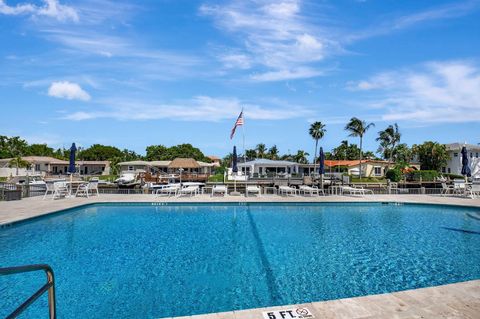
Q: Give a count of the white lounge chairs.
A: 7